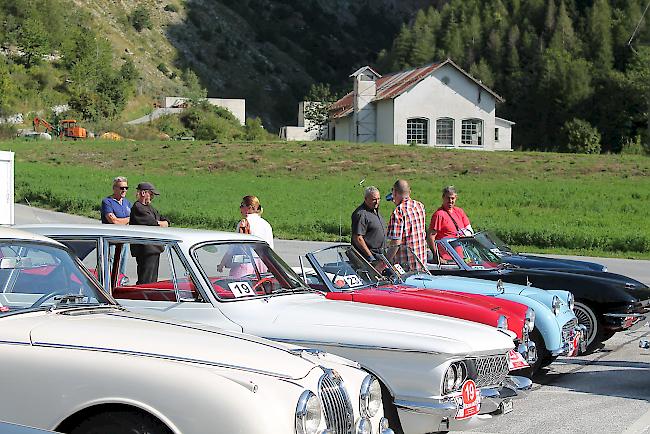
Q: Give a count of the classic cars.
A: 6